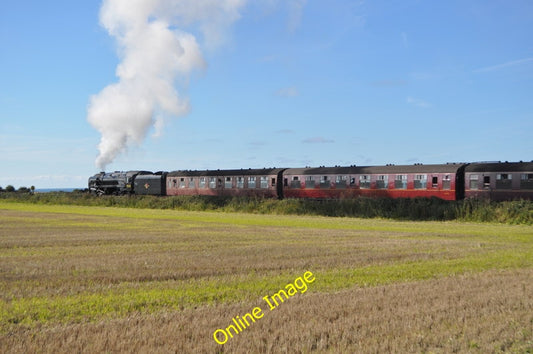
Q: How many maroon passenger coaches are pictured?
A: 3